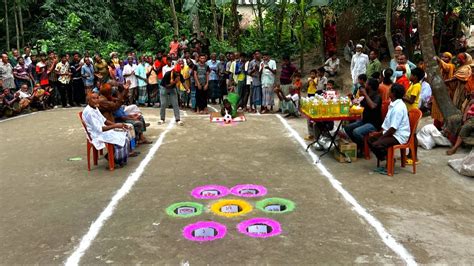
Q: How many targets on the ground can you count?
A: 7